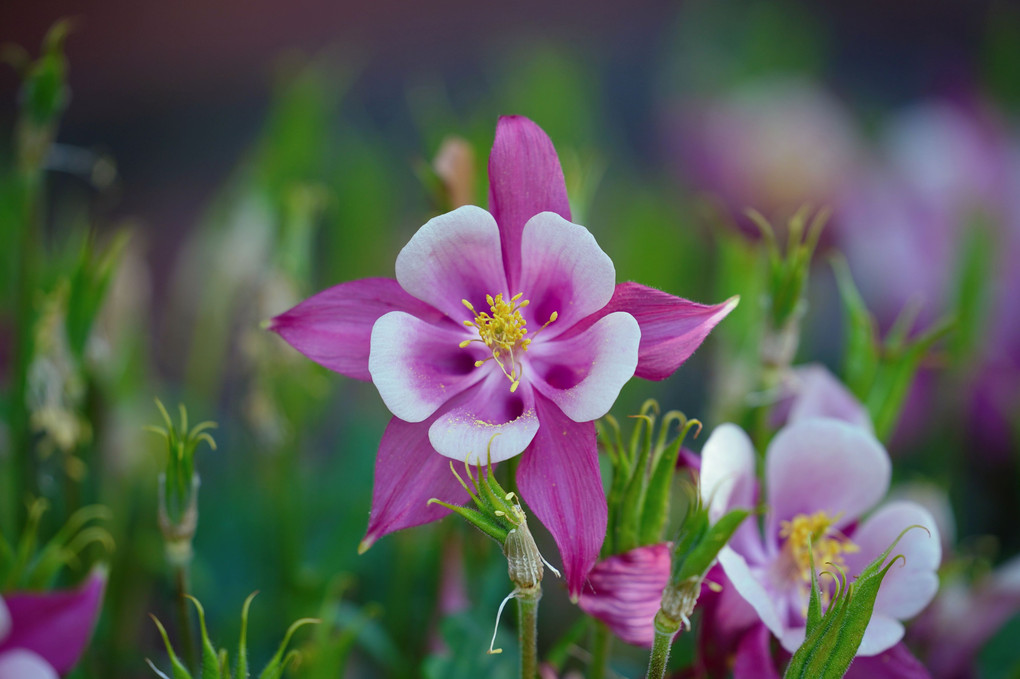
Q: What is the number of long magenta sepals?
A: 5